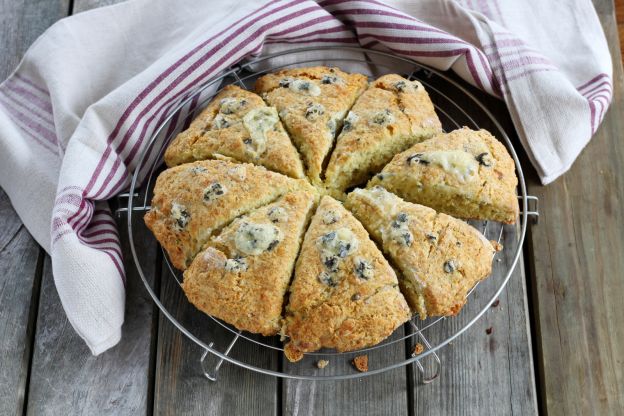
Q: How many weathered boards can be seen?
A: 6